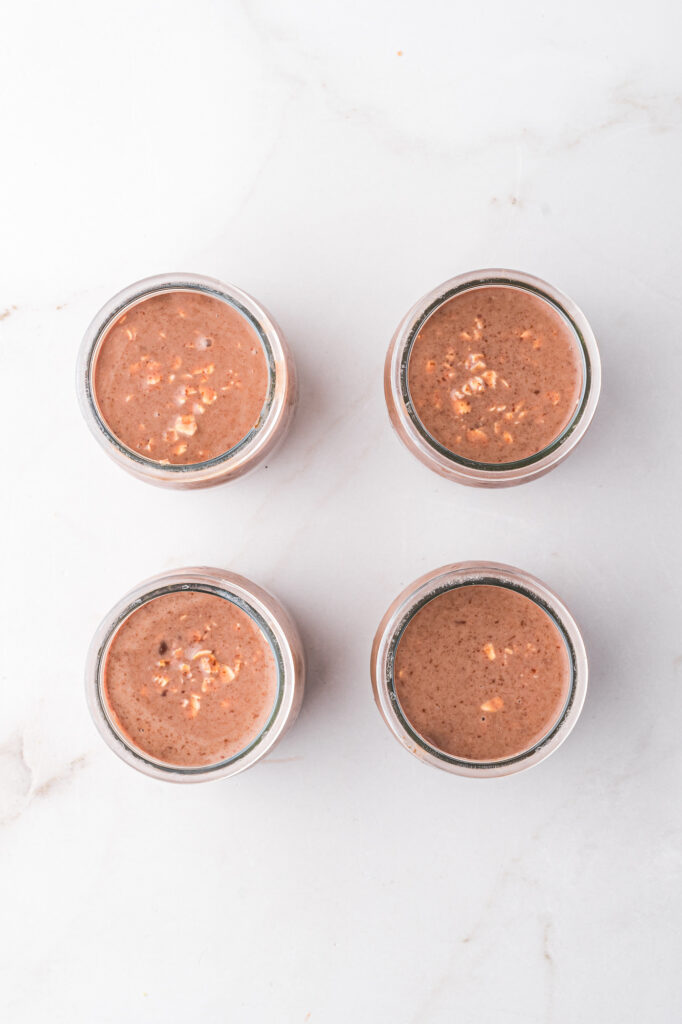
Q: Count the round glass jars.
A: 4